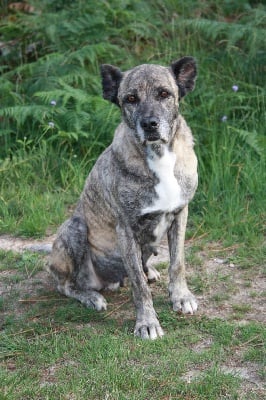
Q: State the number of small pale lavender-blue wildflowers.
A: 4